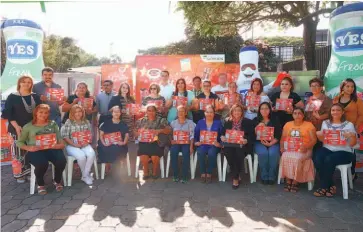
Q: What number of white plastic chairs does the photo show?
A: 10